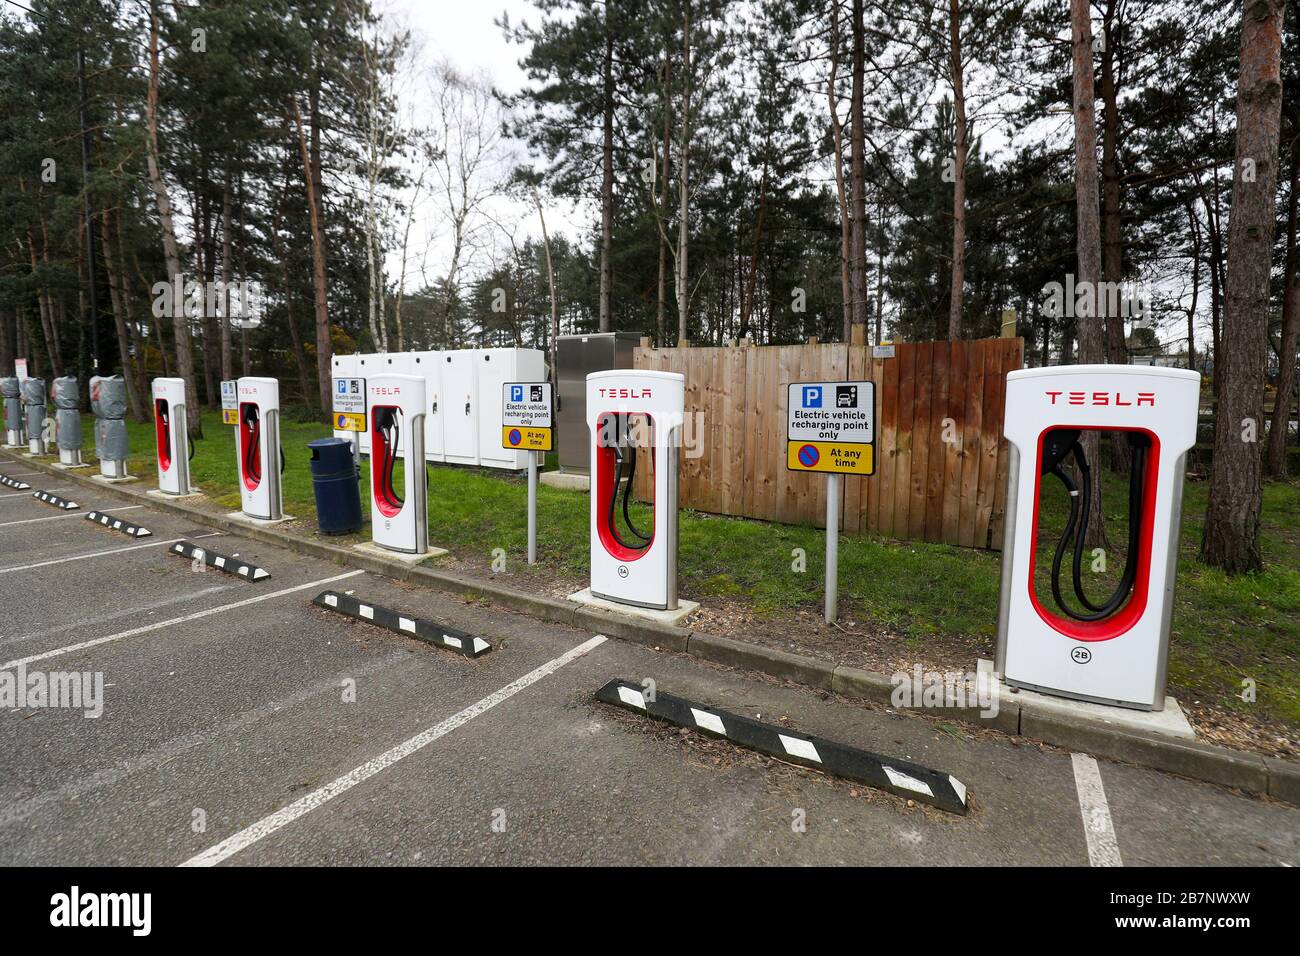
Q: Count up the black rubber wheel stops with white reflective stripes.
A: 6